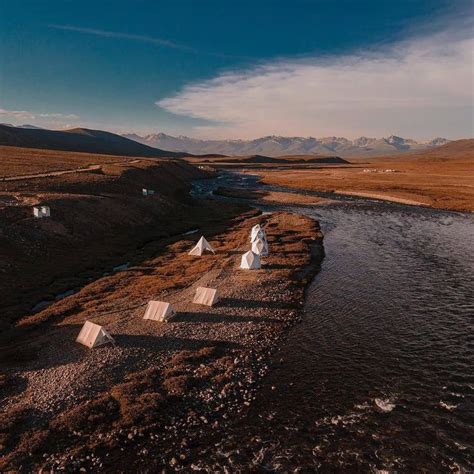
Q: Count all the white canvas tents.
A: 7